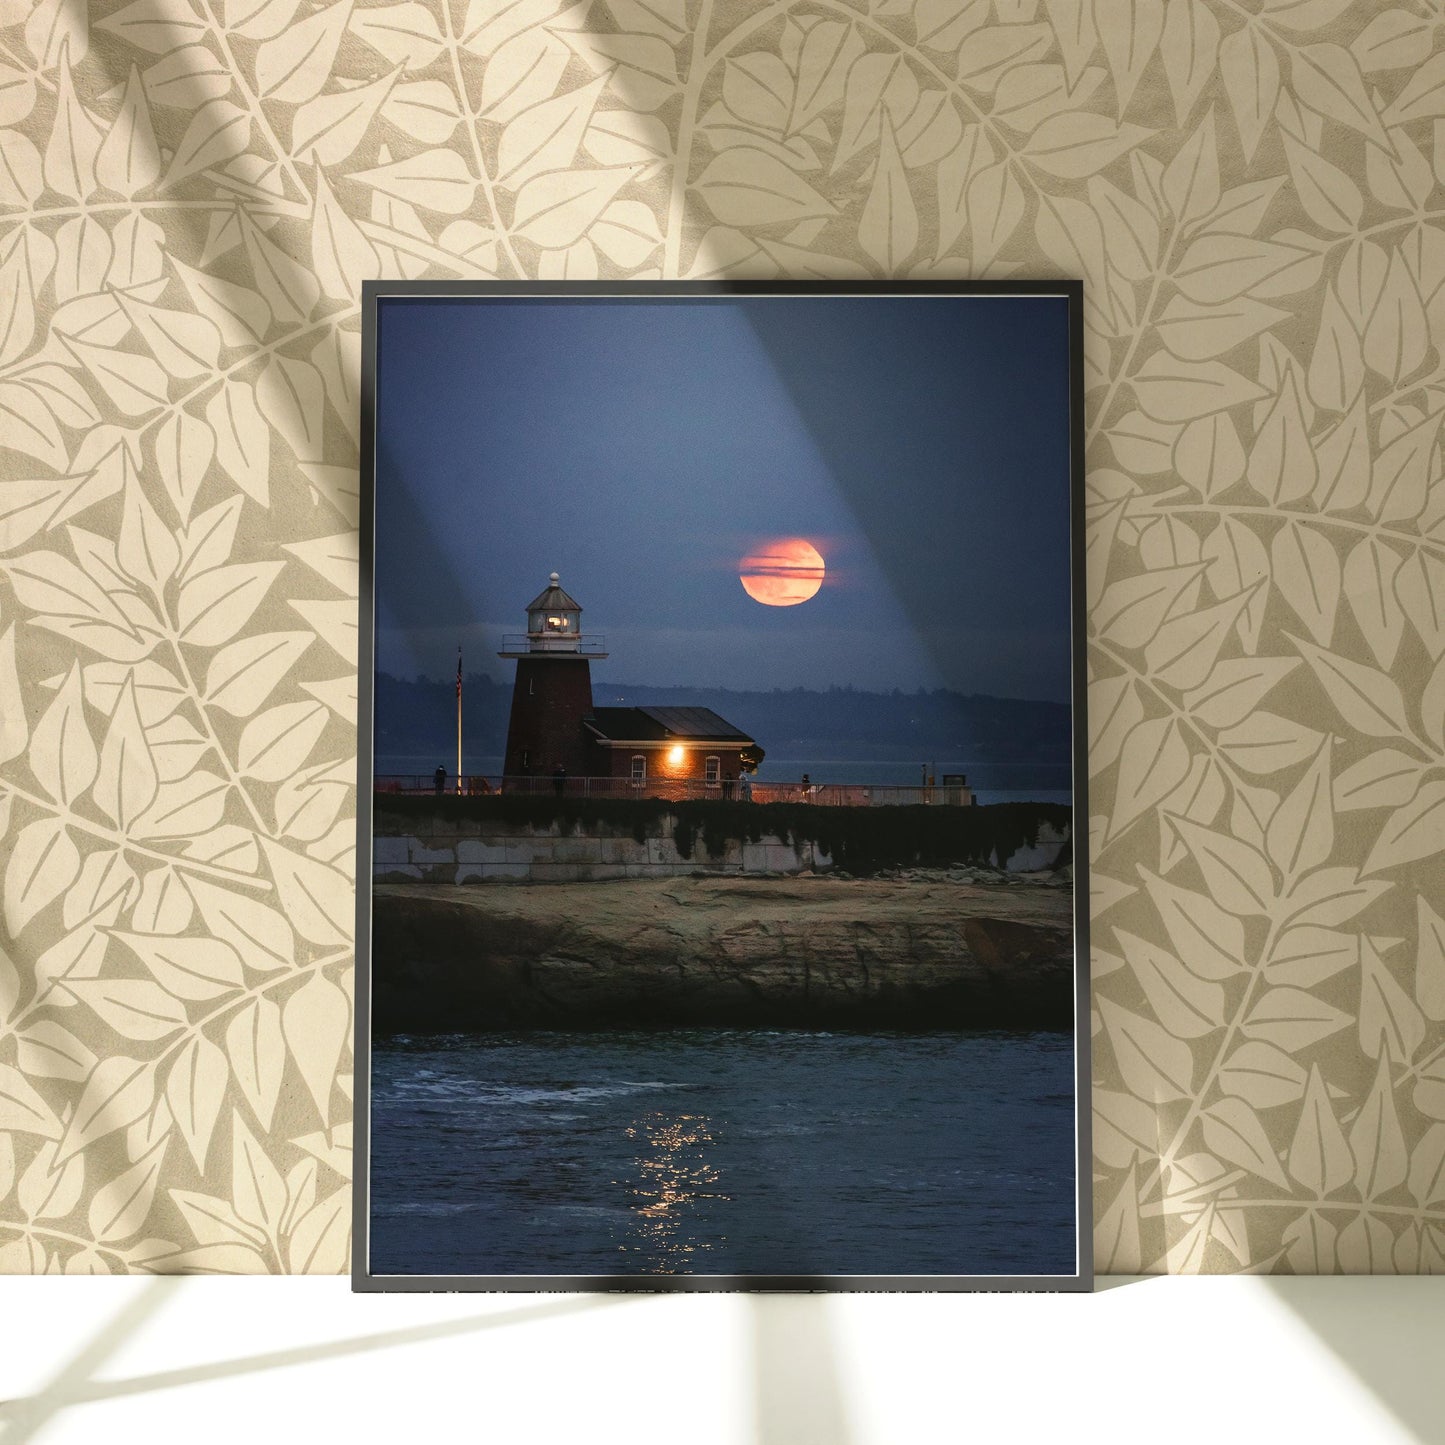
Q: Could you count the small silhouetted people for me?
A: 5